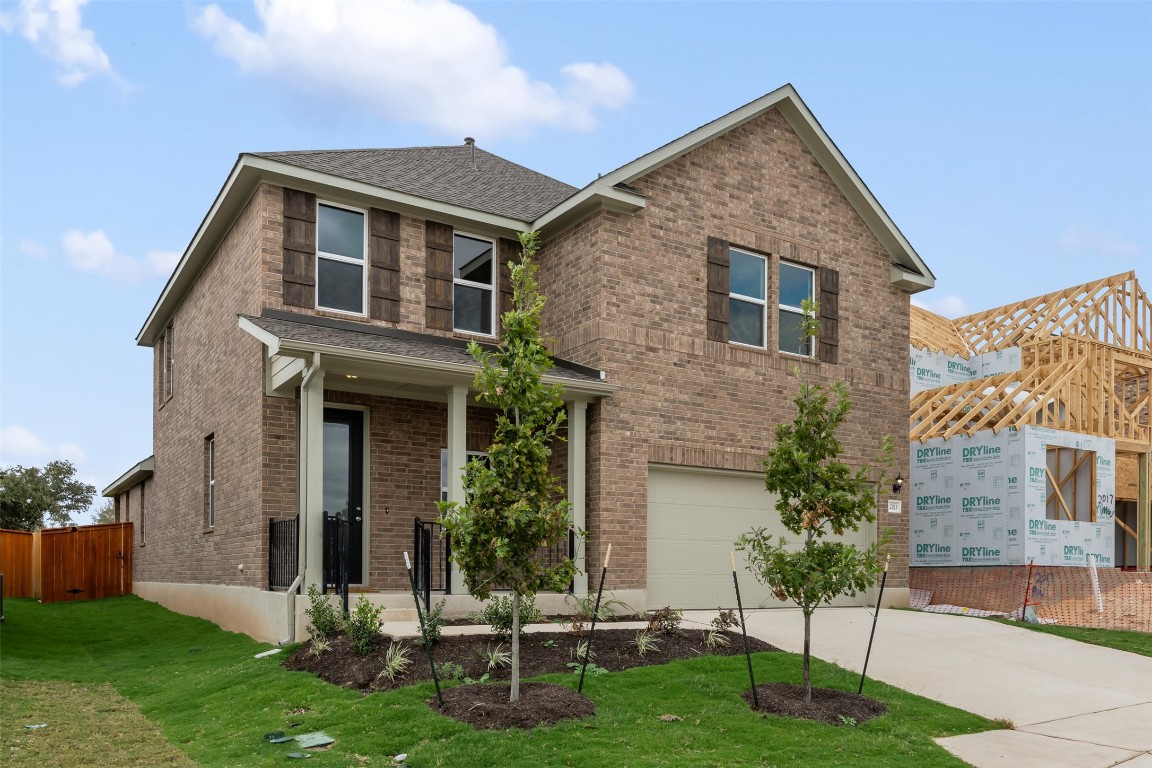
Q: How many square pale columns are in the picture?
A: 3